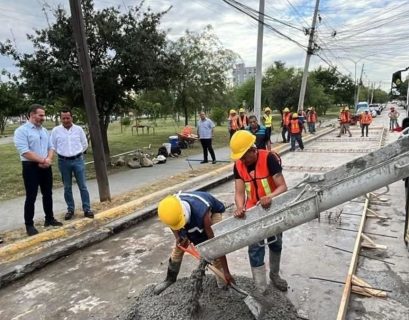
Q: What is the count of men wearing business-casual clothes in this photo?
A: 3